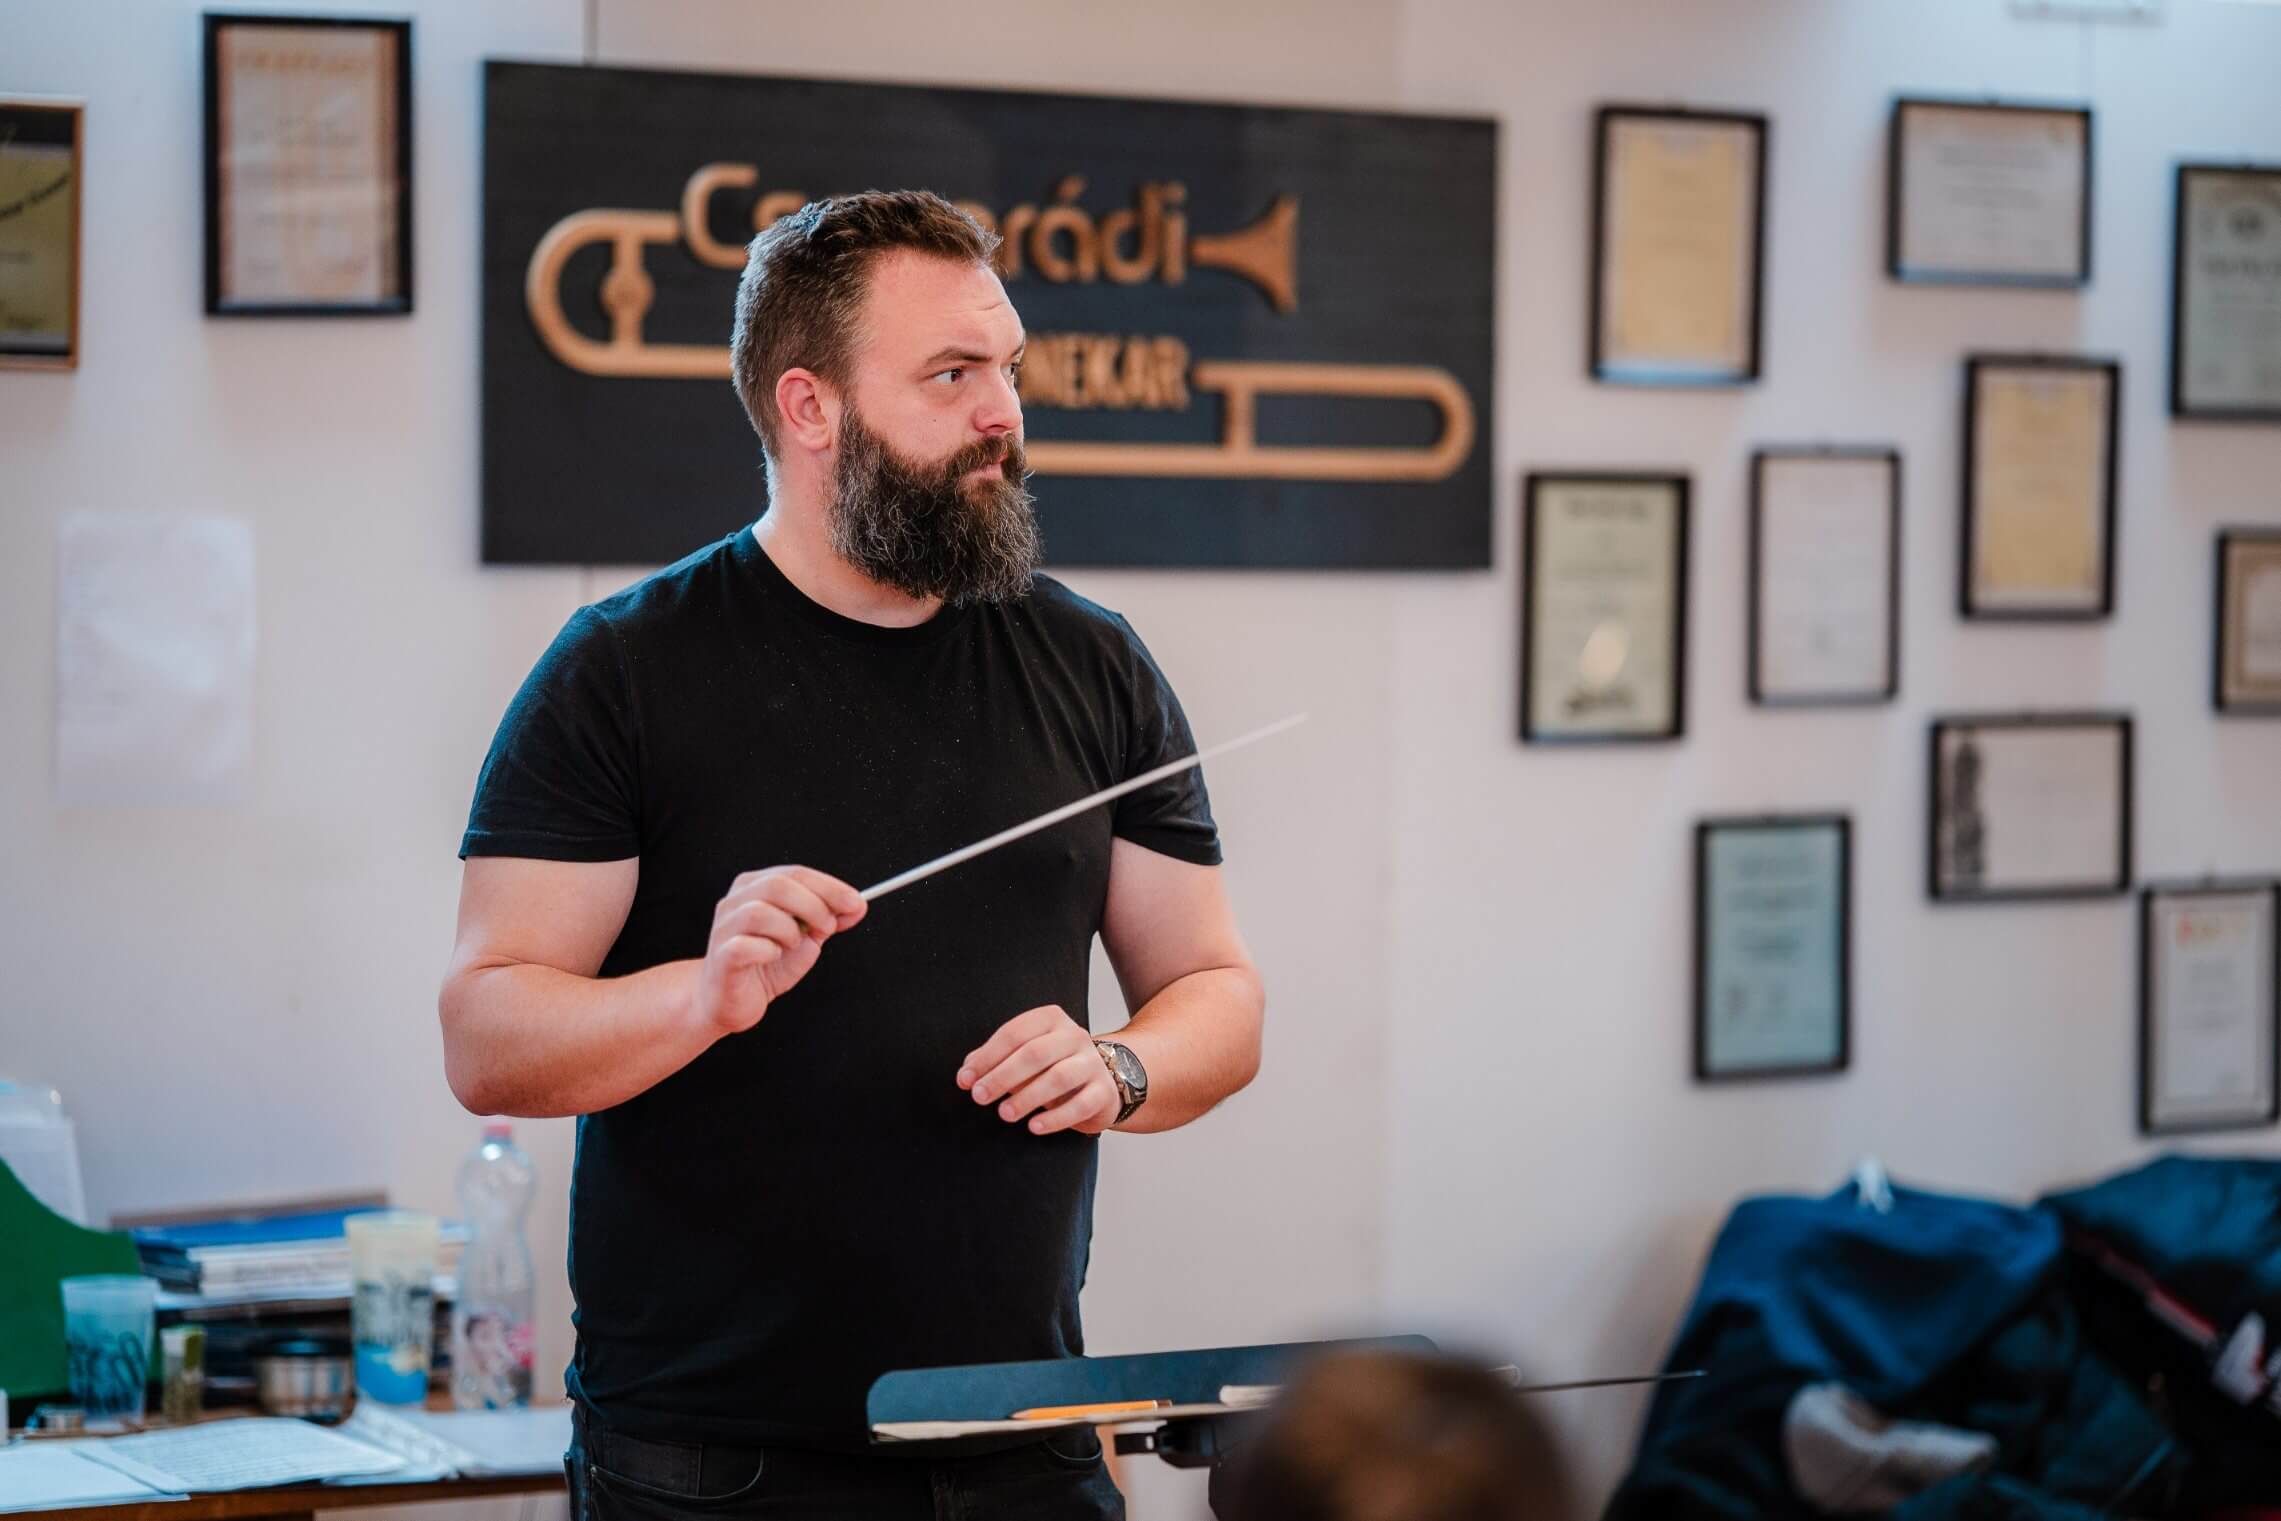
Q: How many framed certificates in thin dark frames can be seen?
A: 11